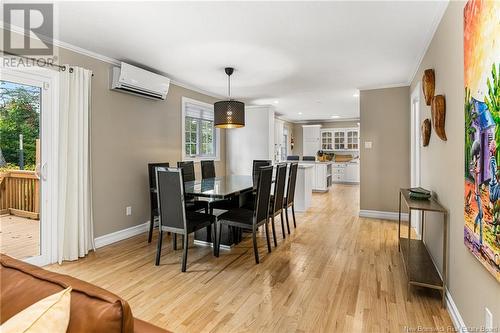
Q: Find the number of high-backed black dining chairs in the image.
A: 8